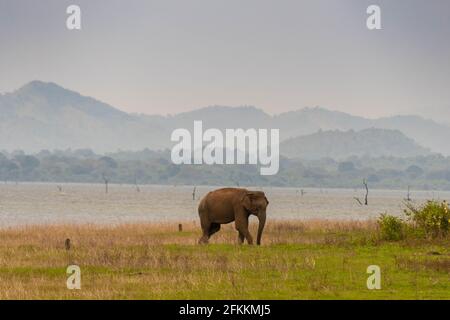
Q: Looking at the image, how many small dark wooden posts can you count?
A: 2